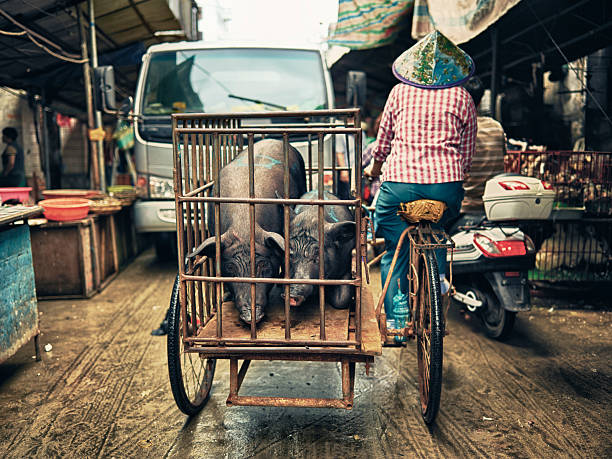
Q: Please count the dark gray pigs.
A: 2